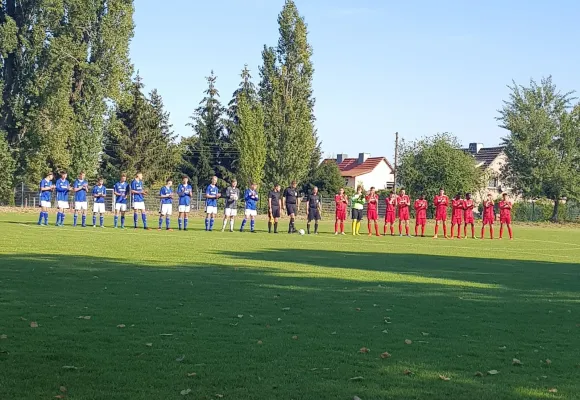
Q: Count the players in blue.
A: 10